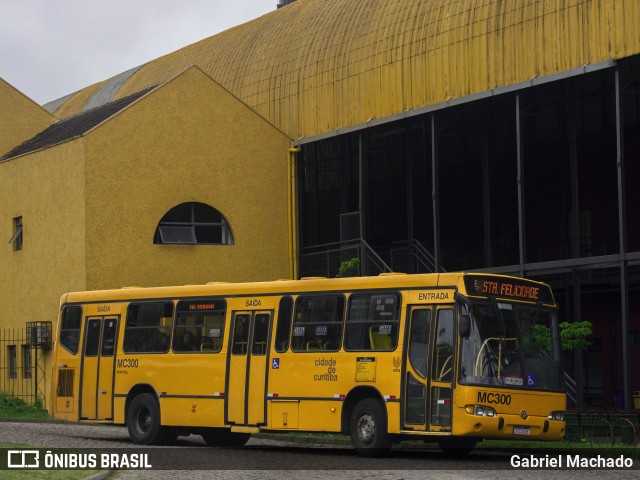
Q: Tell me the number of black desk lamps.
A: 0